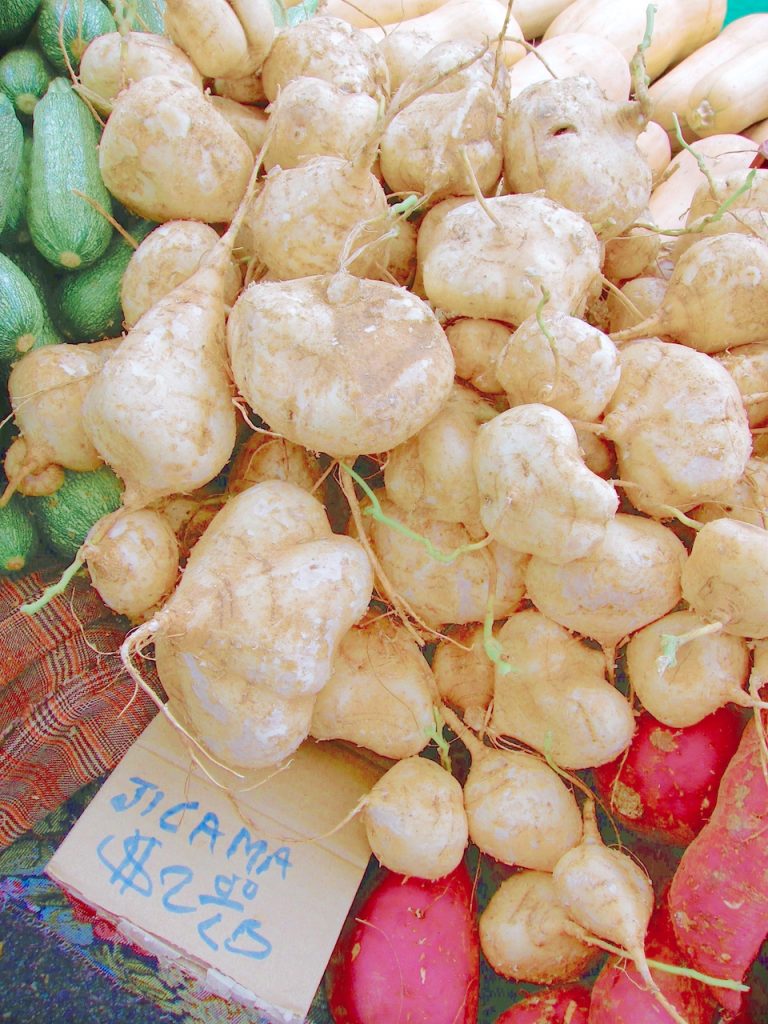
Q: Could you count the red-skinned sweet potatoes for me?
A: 5